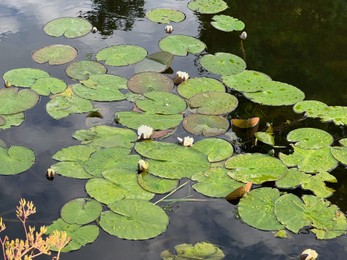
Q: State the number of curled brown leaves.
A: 2